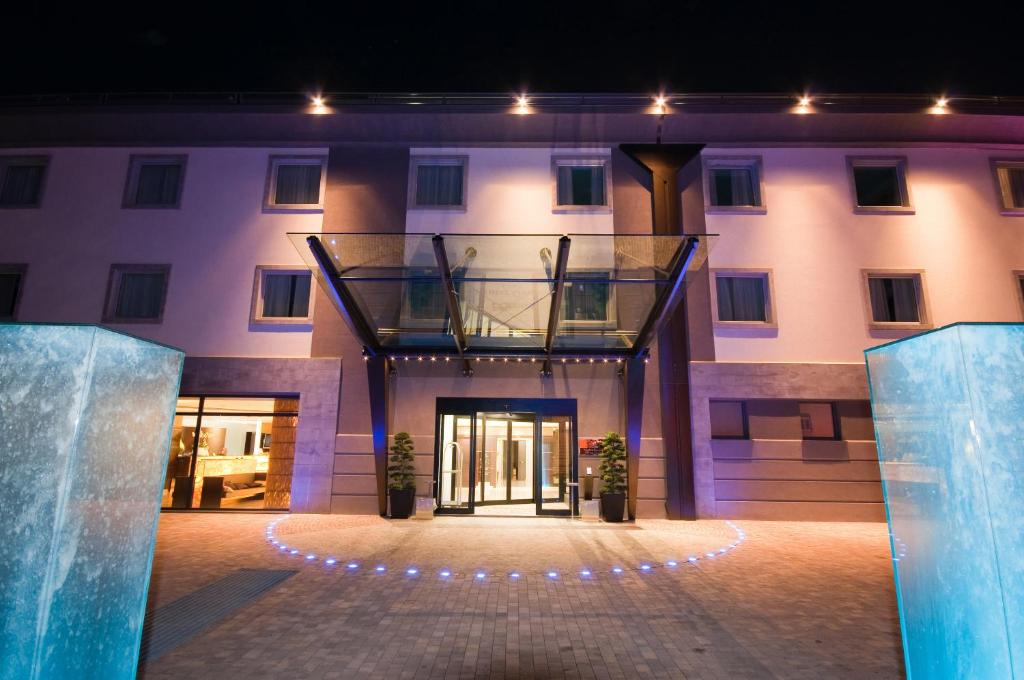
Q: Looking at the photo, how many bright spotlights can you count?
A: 5